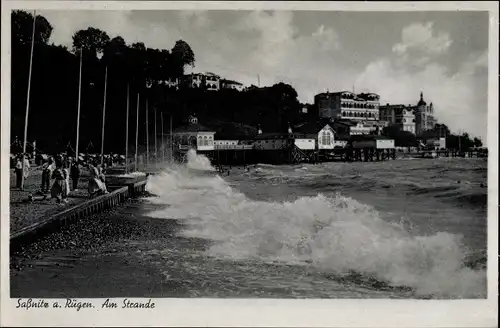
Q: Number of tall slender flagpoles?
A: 9